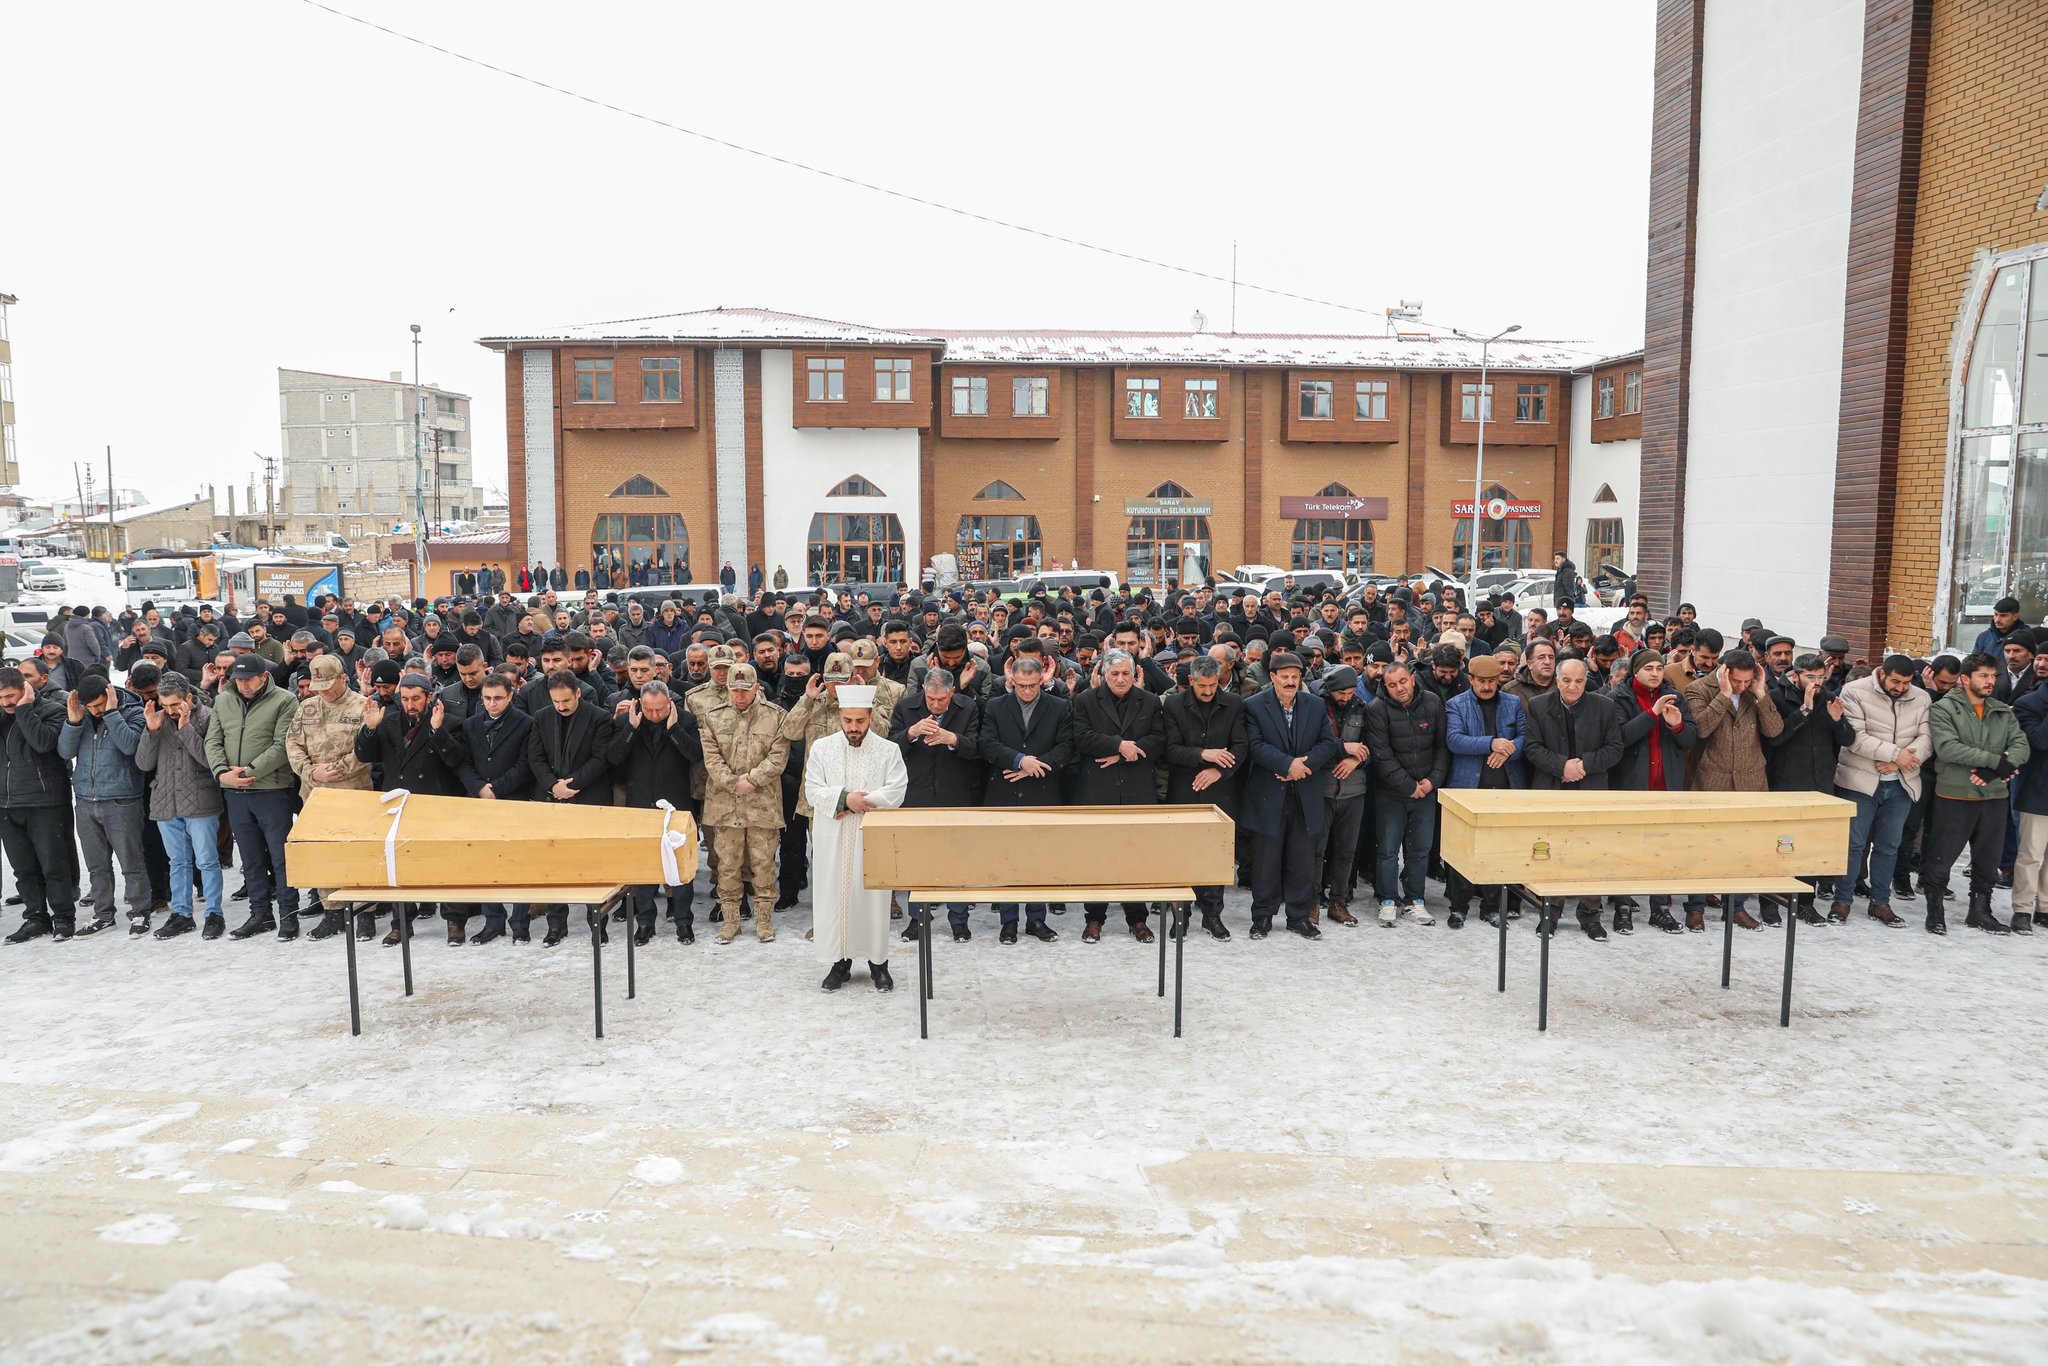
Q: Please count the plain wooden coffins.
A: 3